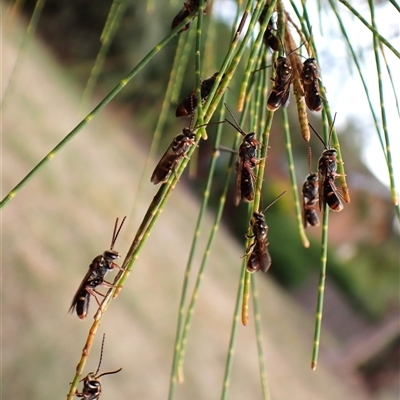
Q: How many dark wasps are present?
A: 12